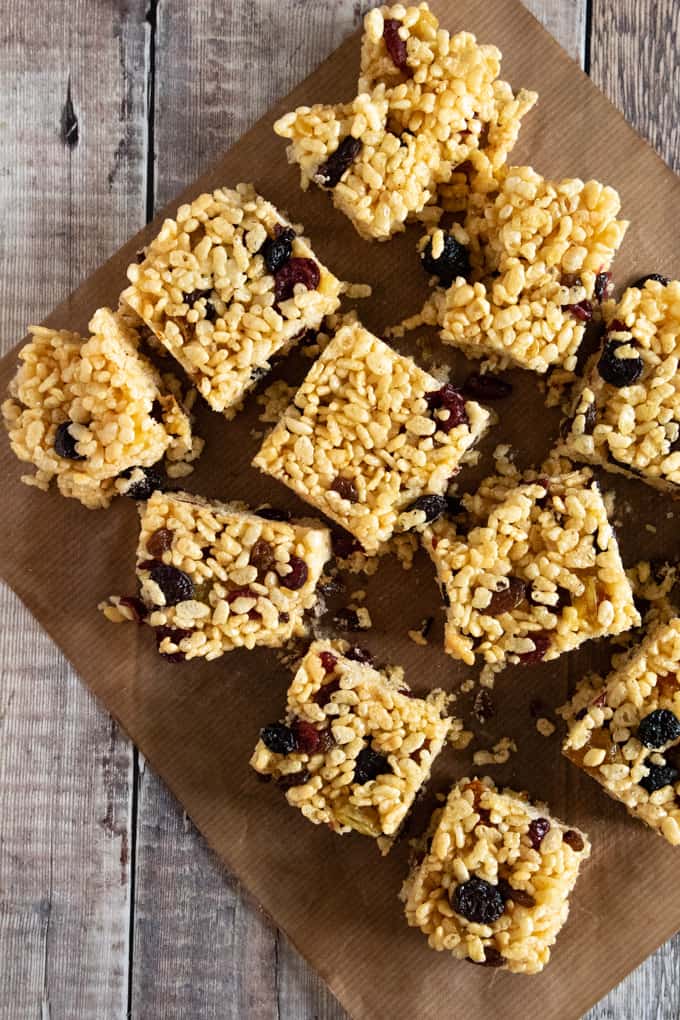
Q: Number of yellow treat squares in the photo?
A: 11